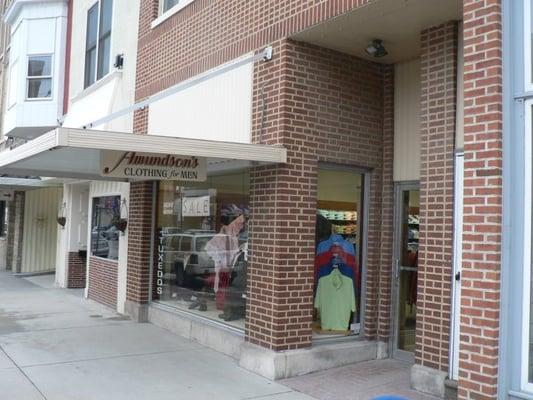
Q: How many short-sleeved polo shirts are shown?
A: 4